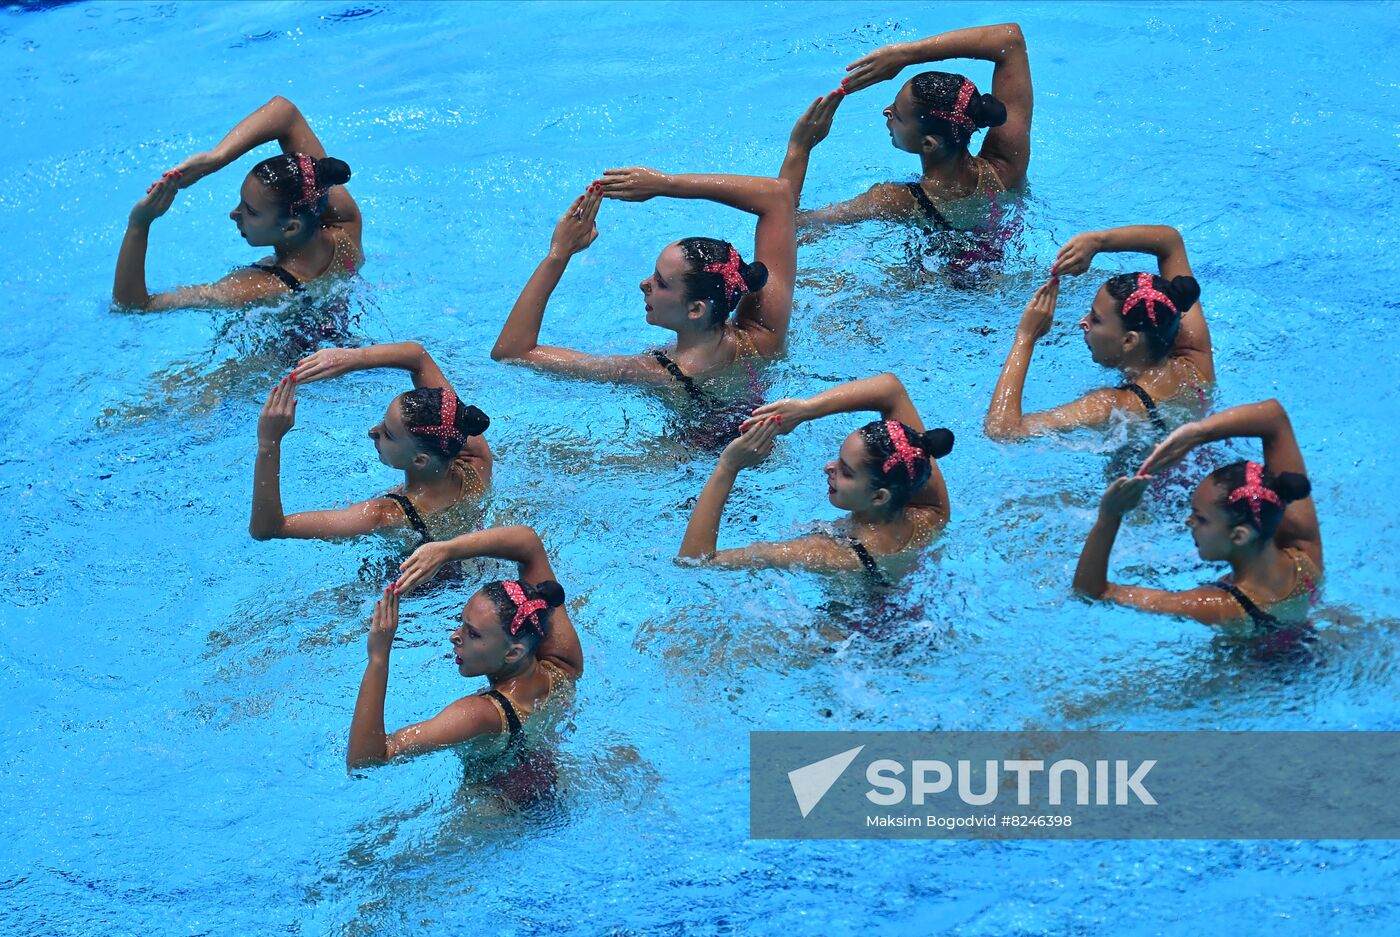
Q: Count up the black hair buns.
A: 8